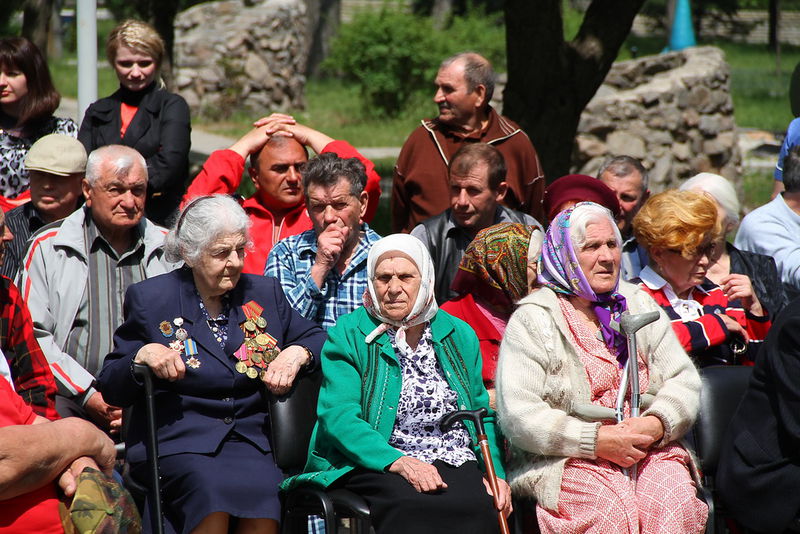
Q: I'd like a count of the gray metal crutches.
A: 2